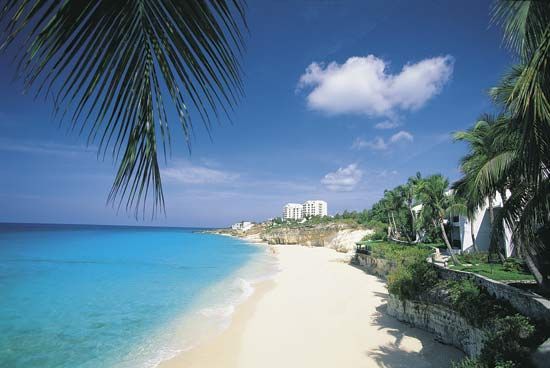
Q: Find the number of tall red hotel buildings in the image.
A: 0